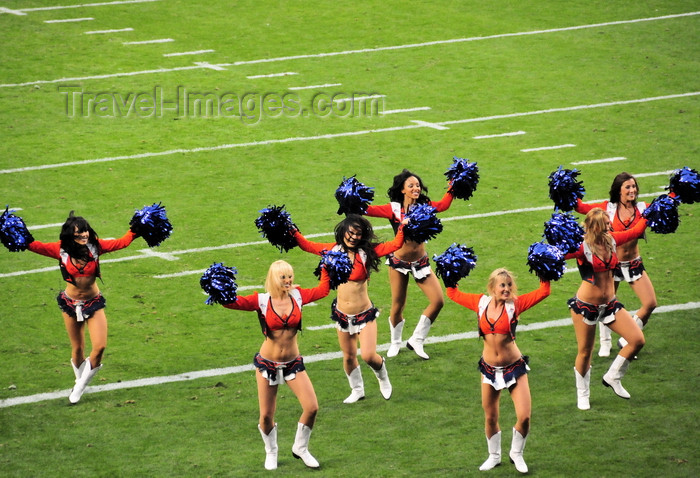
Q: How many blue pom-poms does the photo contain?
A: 14